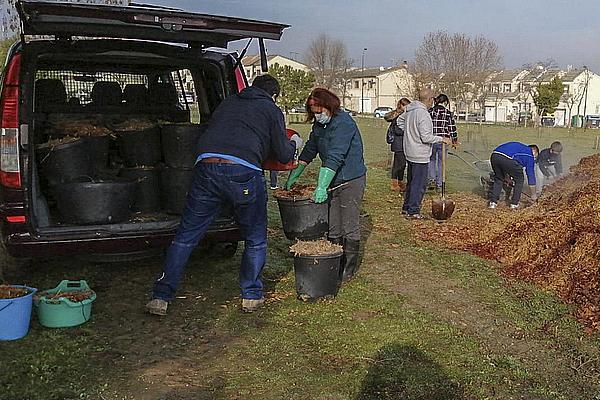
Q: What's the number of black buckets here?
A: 8